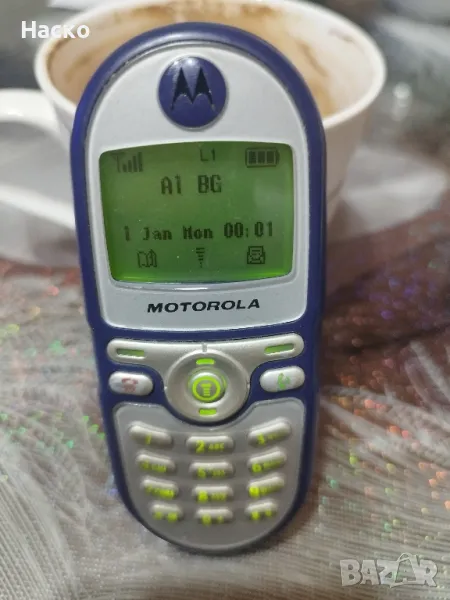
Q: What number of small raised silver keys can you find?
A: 12